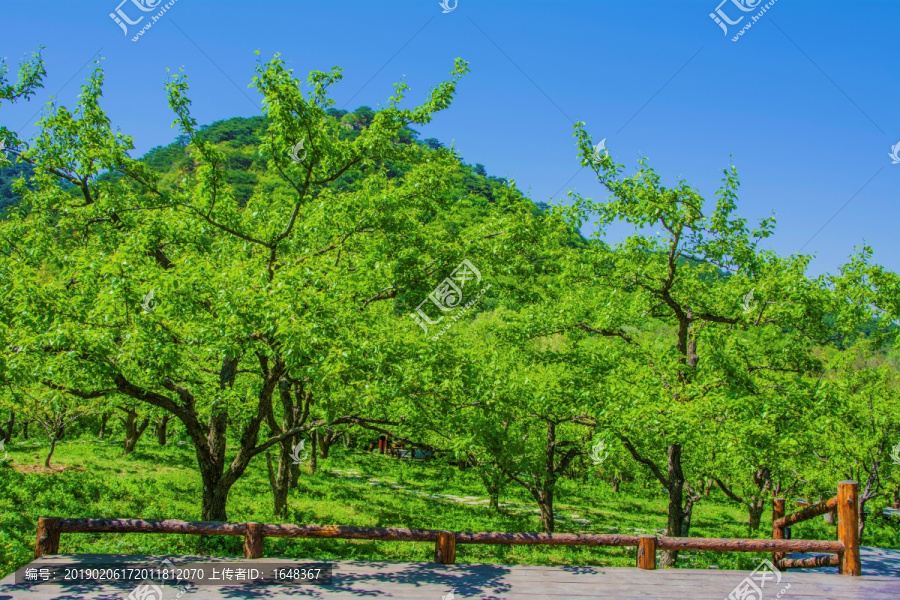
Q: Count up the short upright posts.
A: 4